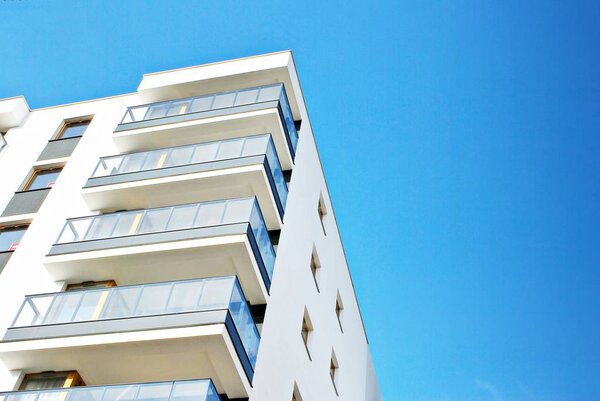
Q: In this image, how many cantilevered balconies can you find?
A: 5